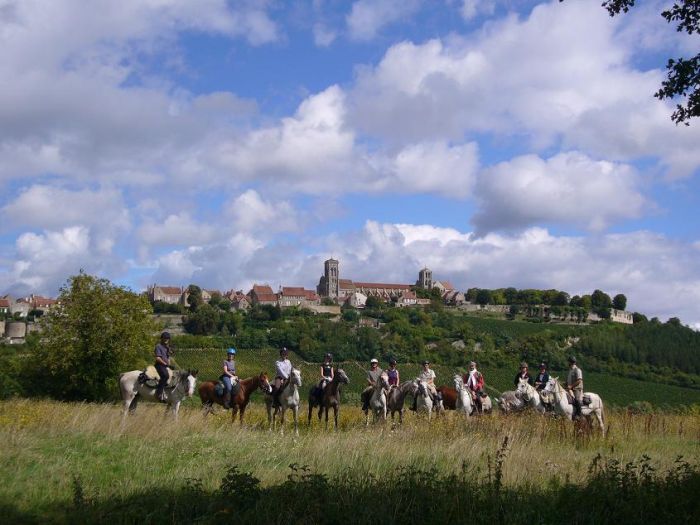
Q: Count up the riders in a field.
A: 11